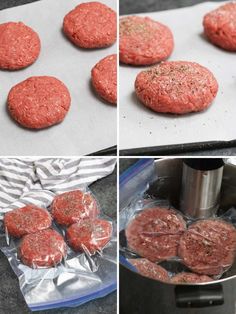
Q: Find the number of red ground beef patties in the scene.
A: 15